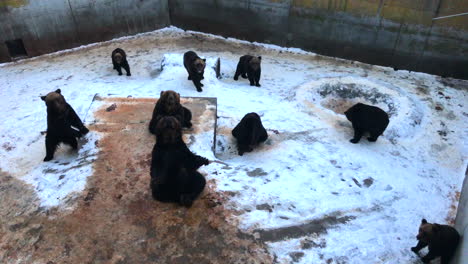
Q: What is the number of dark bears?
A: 9